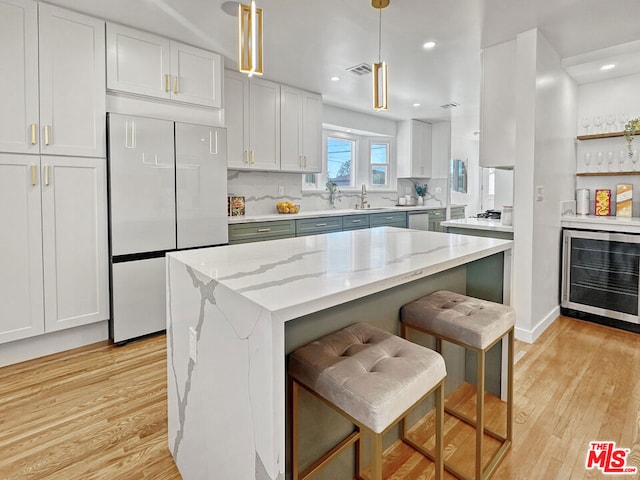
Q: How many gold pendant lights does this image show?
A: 2